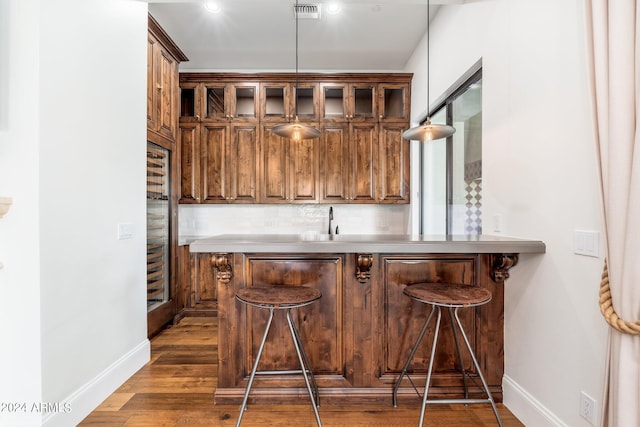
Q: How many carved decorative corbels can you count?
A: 3